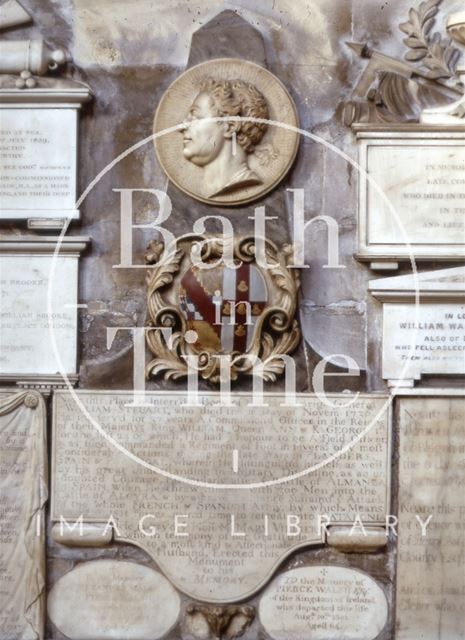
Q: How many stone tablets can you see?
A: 9